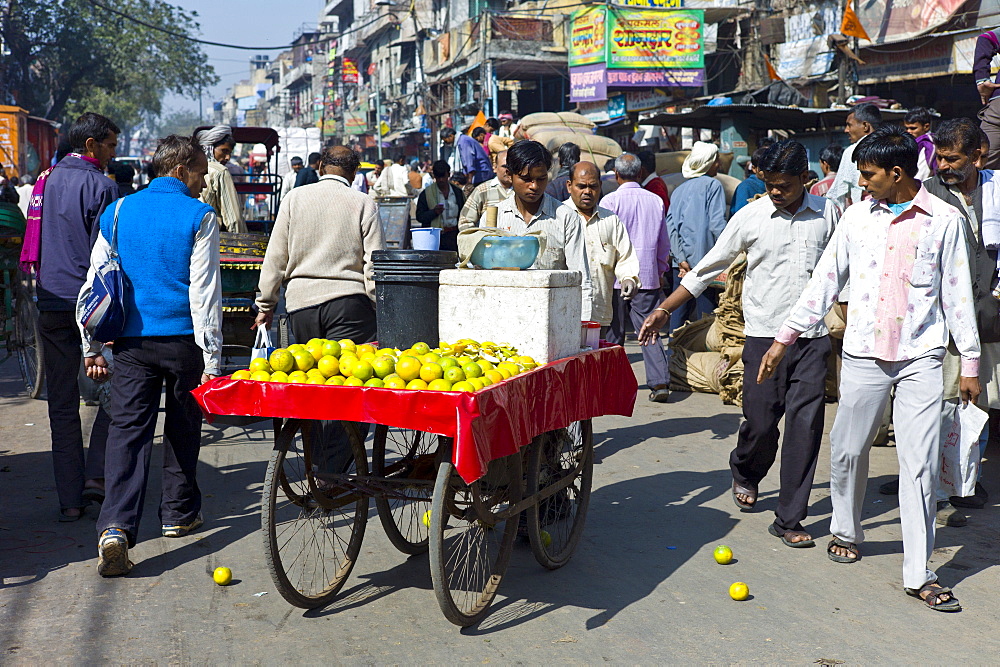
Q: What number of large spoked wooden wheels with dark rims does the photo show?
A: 4